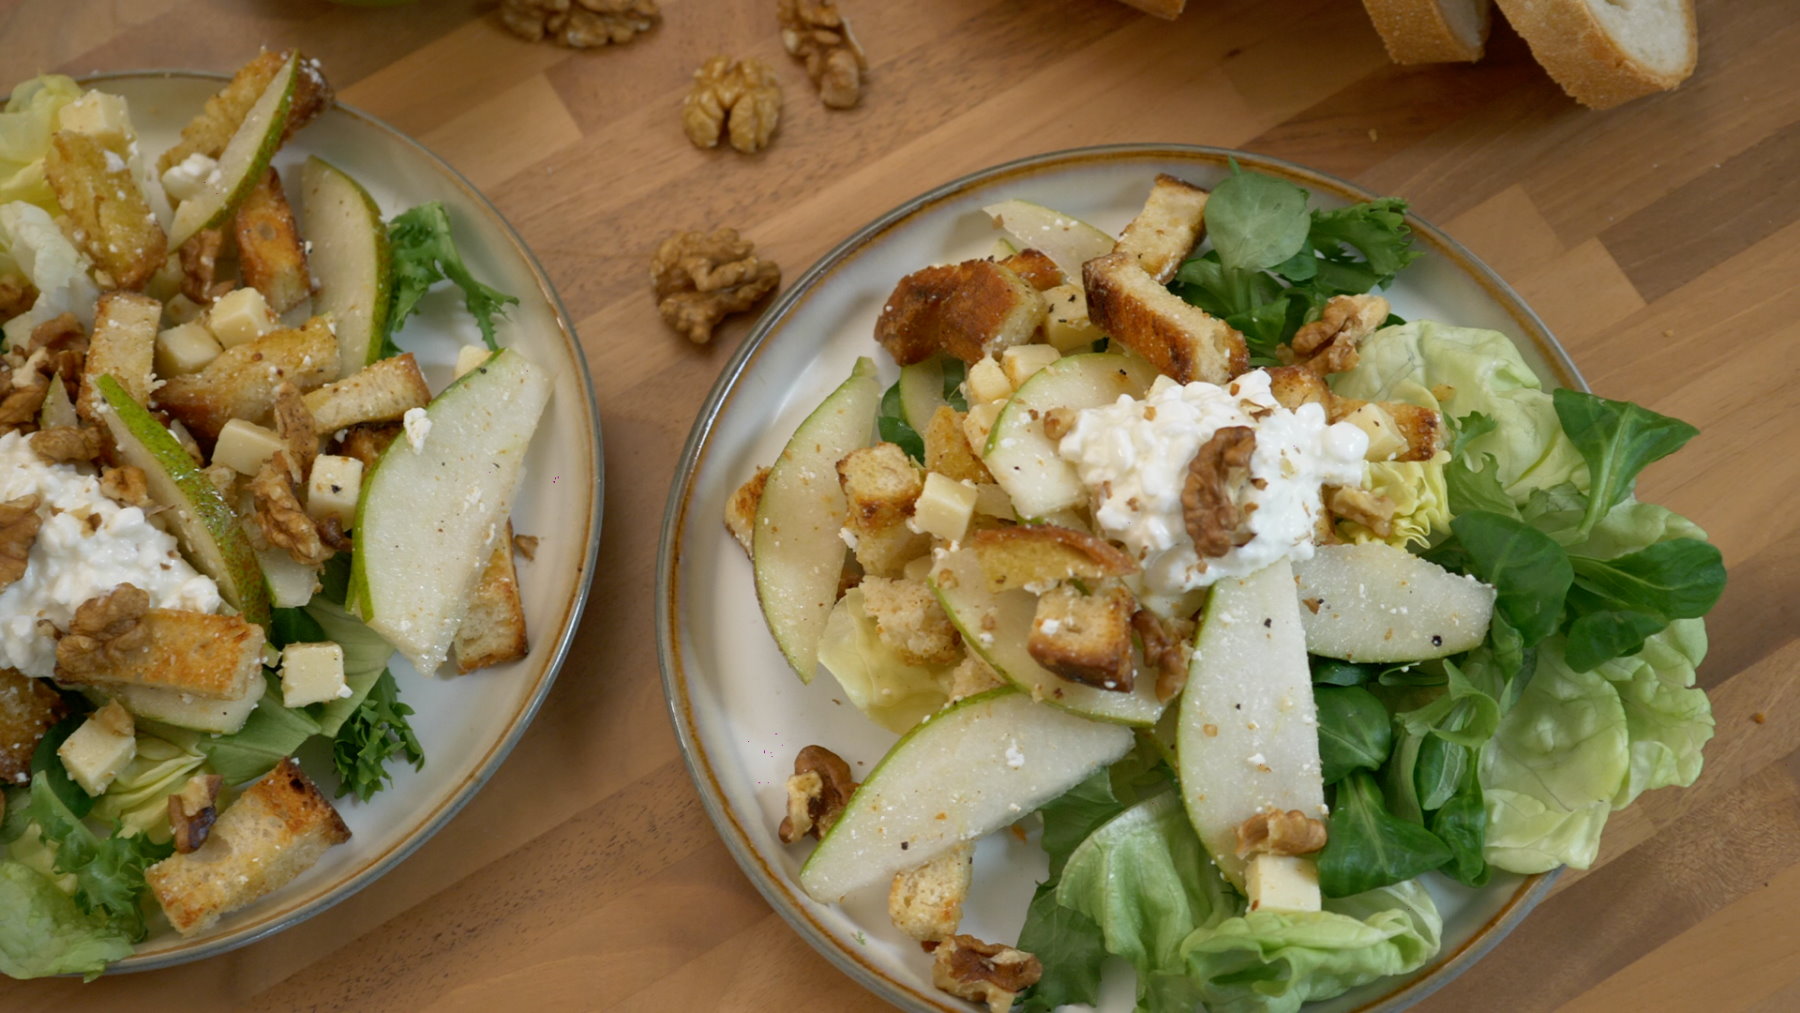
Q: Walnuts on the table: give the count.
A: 4